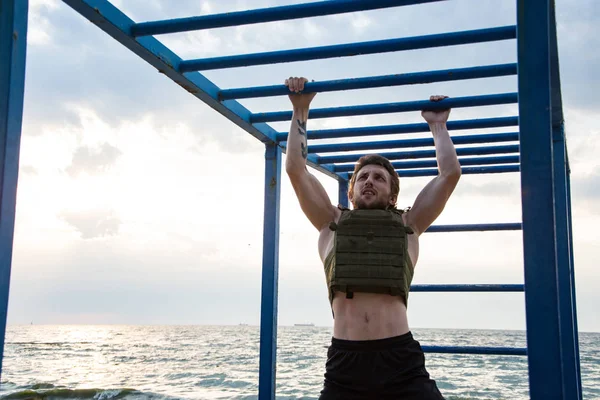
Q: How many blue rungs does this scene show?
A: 12